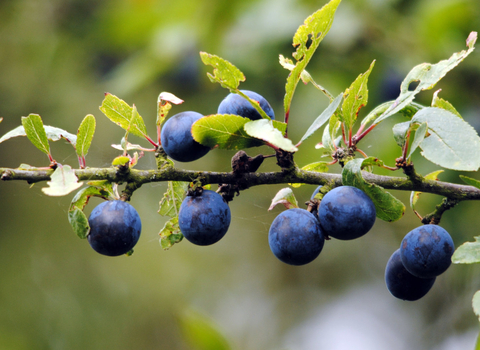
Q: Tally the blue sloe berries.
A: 8